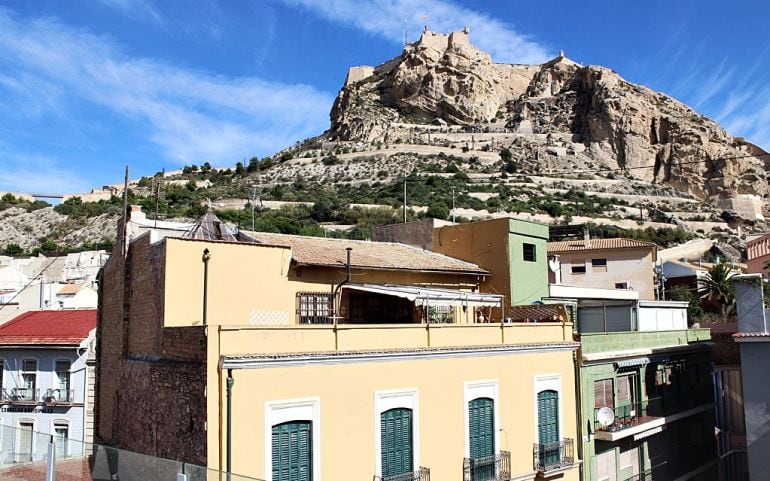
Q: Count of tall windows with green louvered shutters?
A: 4